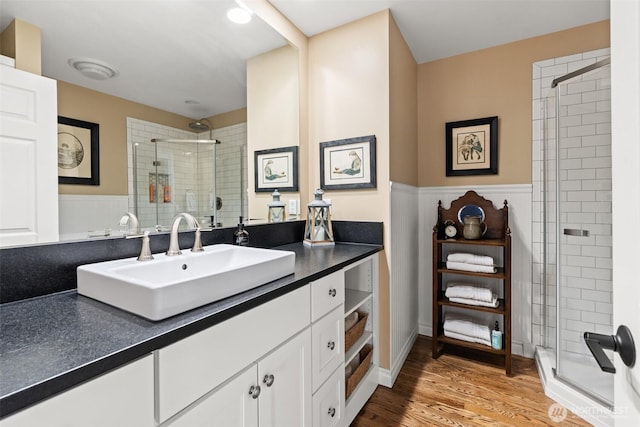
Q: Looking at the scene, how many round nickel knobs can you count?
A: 5